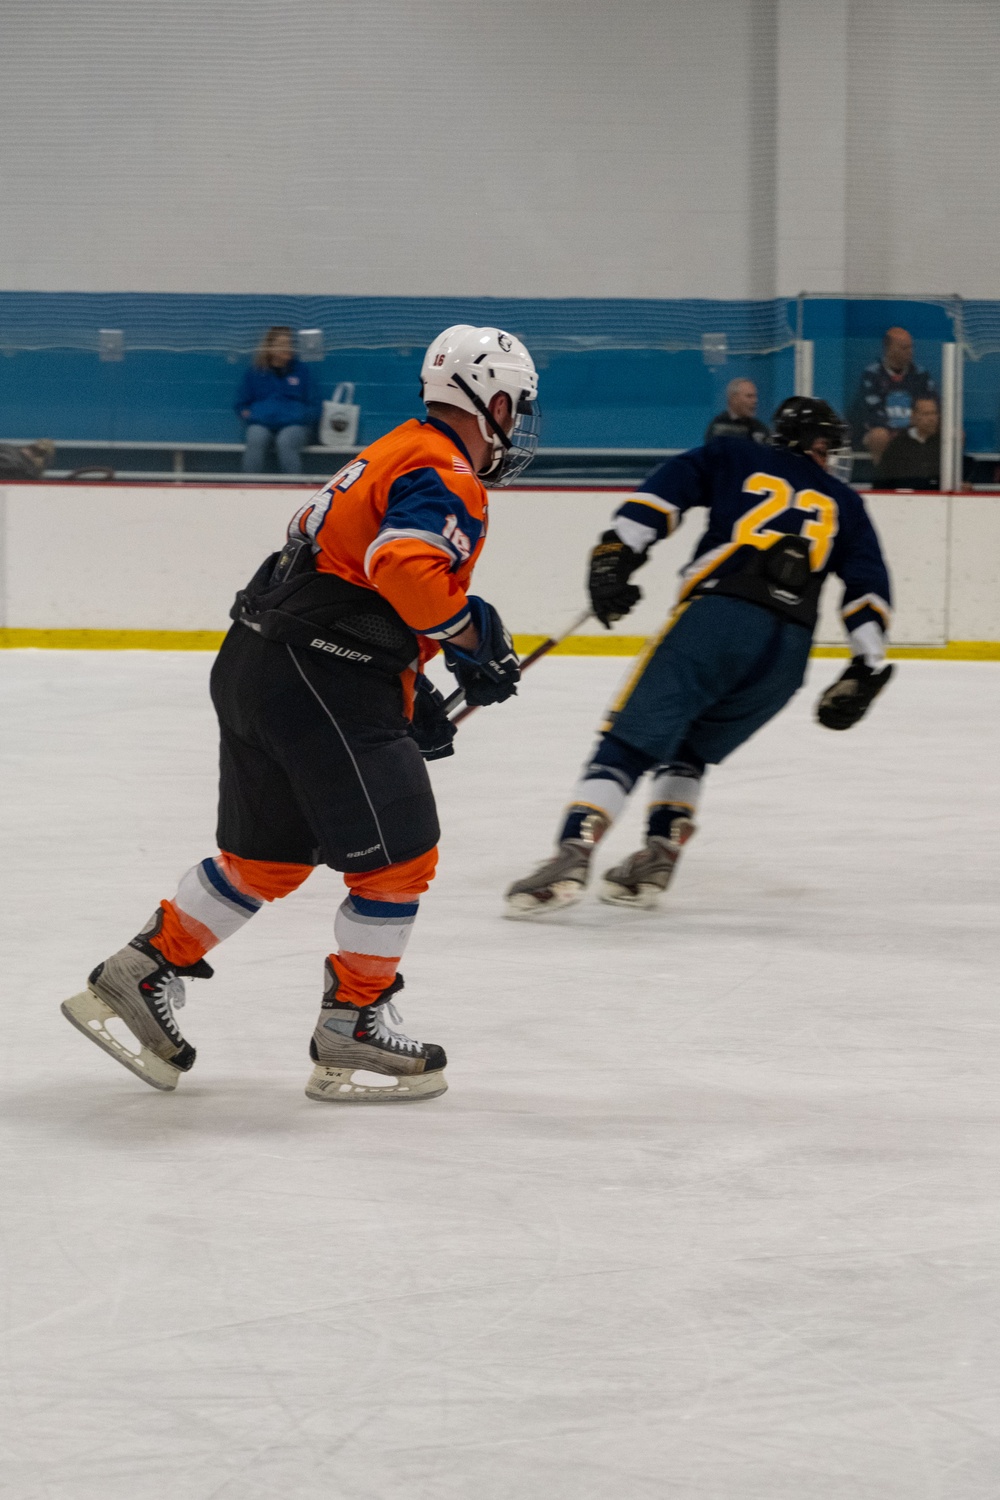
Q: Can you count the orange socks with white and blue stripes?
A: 2